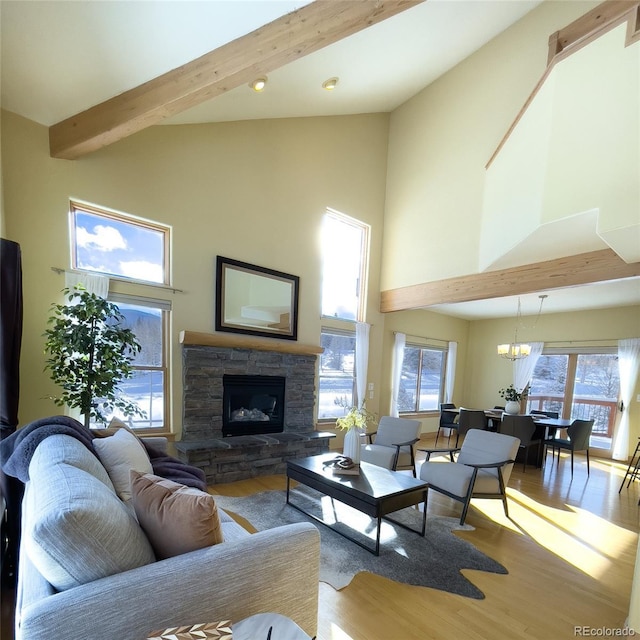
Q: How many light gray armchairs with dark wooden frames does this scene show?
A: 2